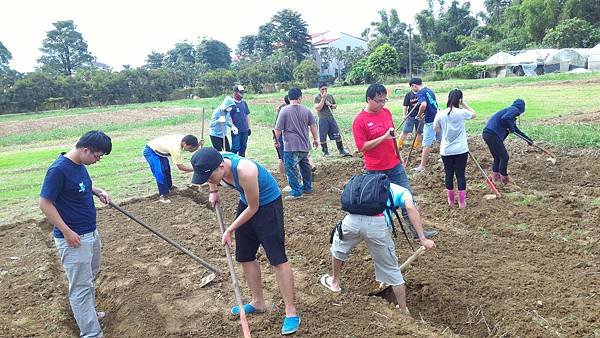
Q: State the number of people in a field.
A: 14